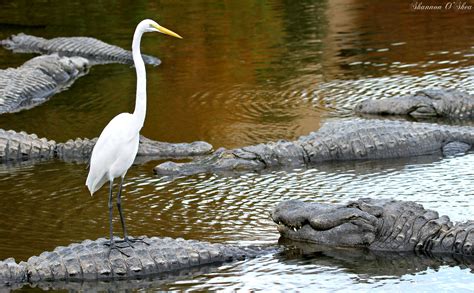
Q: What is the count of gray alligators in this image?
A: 7